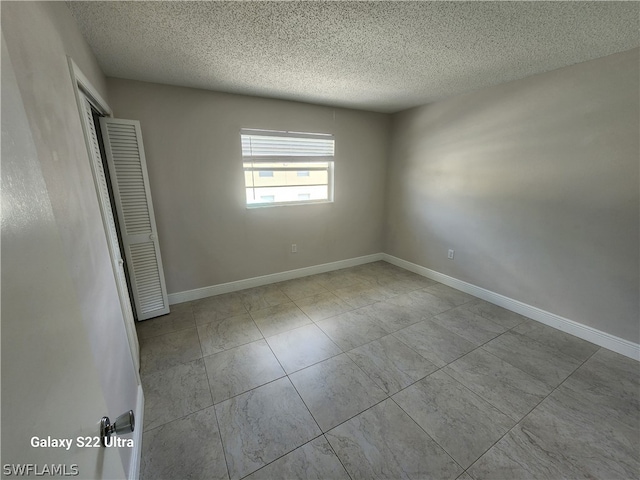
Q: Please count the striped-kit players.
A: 0